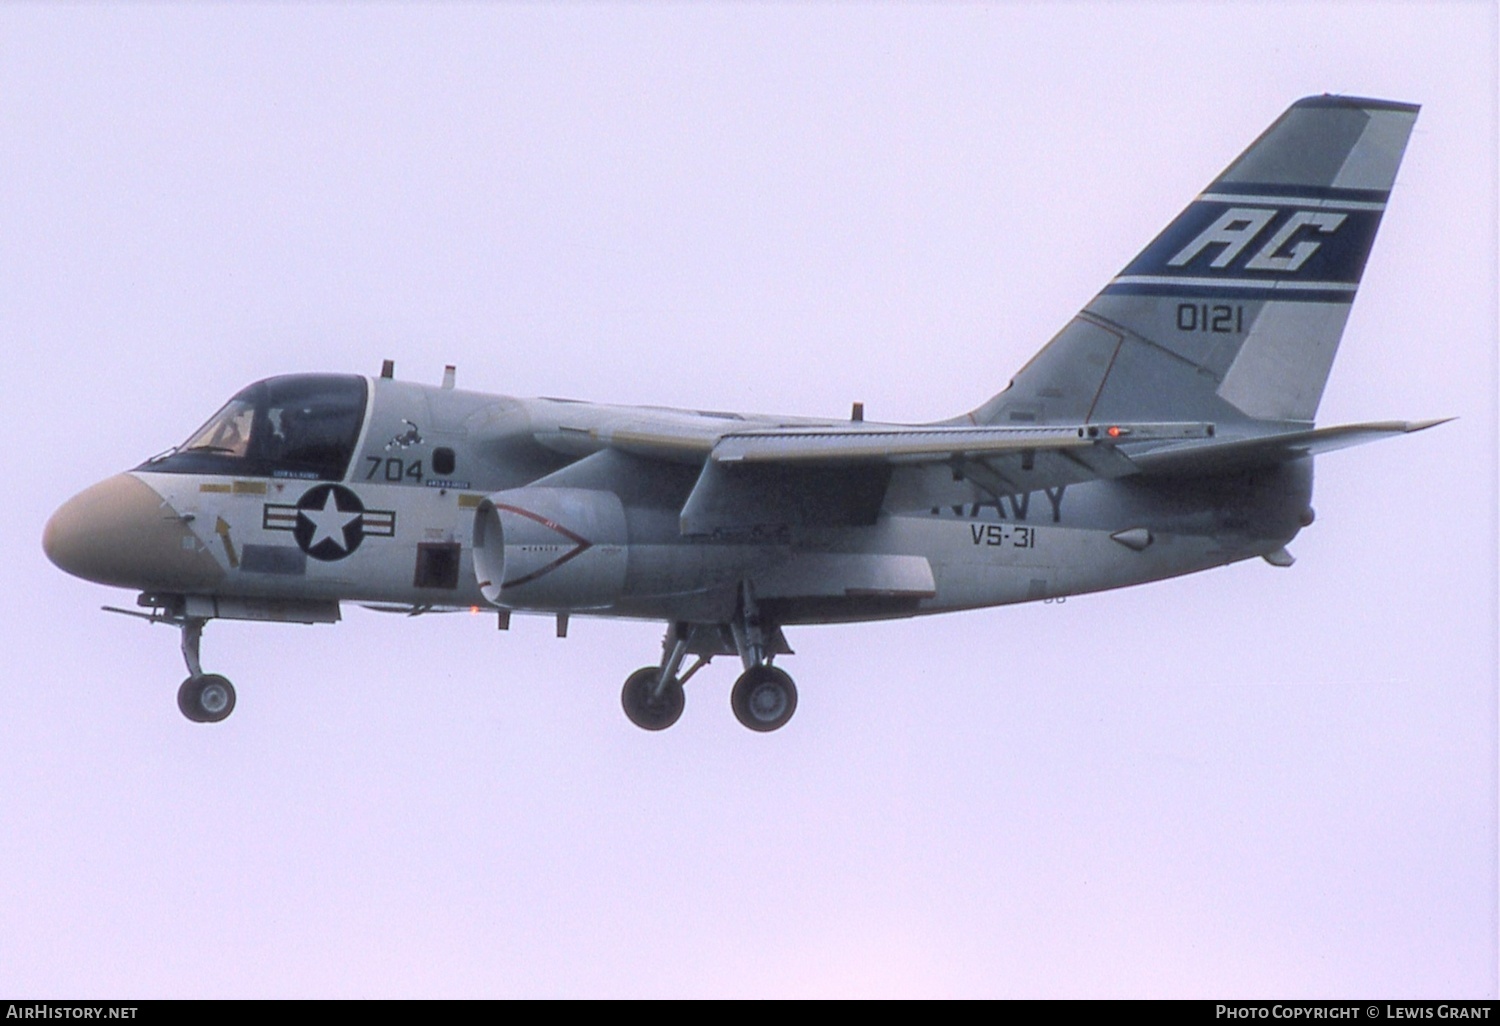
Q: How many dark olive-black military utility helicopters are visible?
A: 0